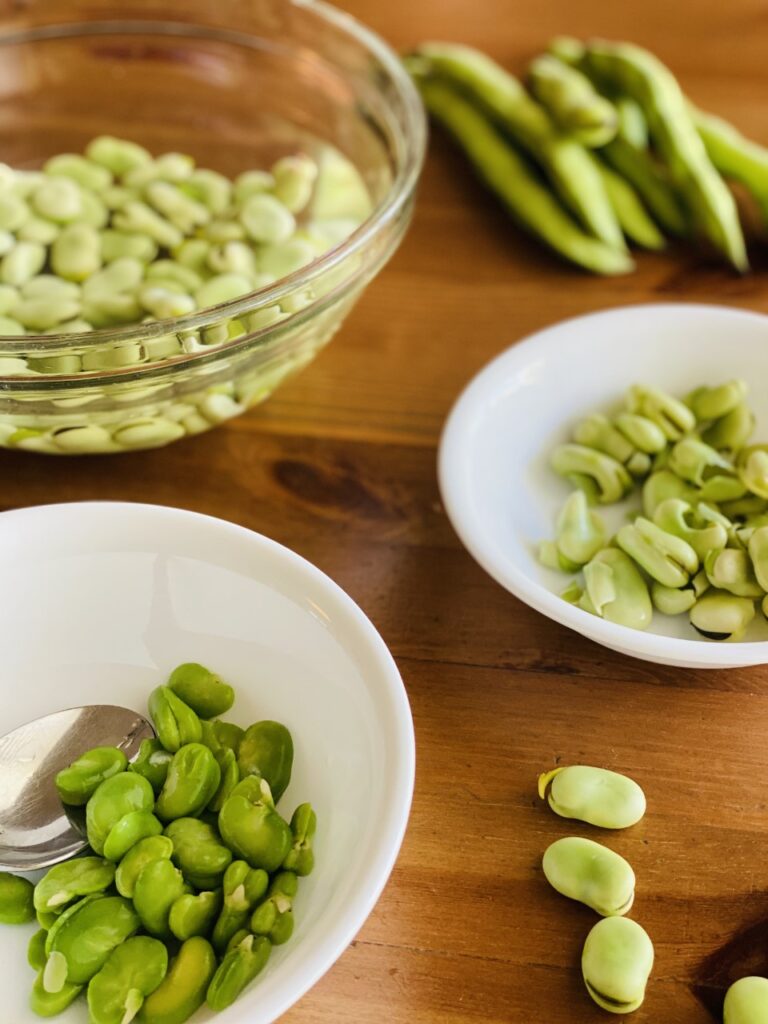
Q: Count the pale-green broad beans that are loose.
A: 4